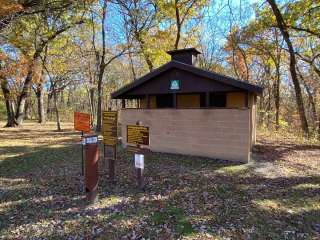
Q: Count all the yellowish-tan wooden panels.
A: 3